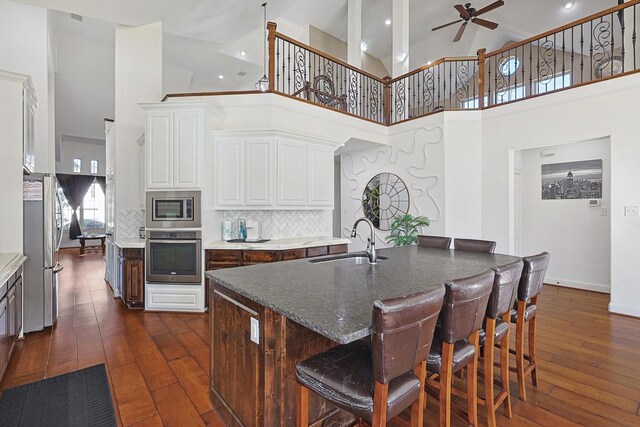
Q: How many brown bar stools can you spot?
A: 6